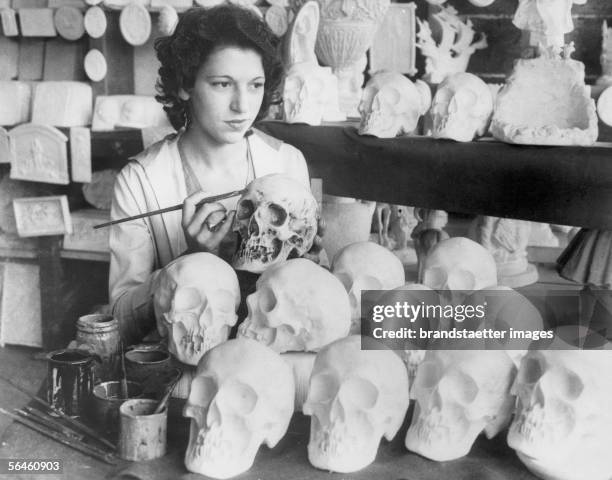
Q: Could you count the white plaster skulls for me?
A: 13